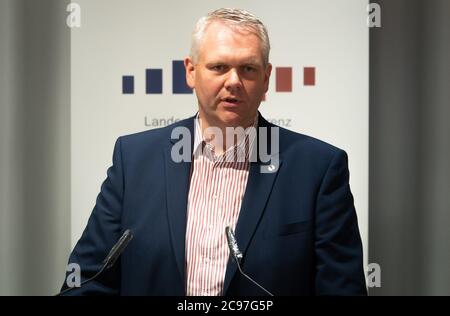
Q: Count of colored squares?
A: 5